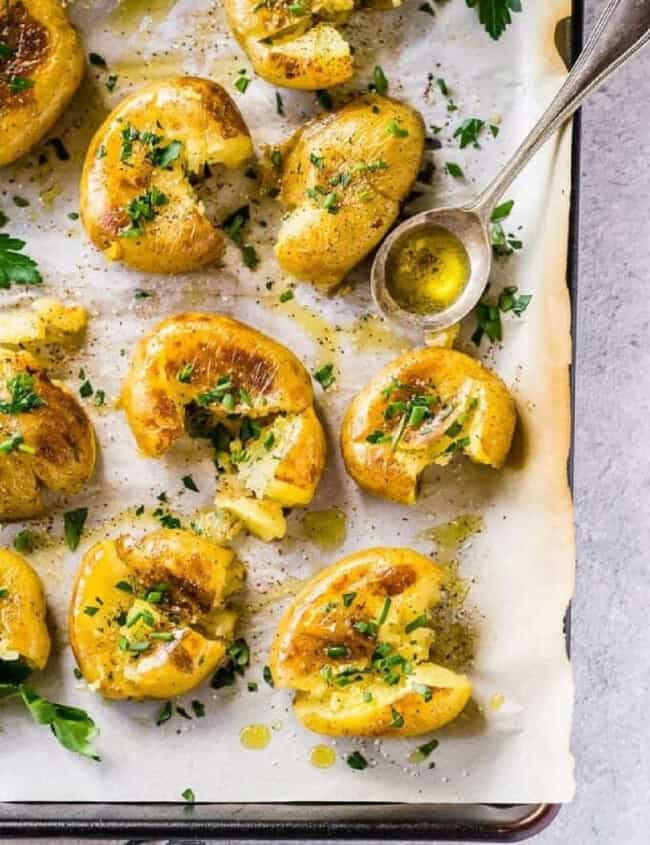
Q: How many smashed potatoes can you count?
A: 10